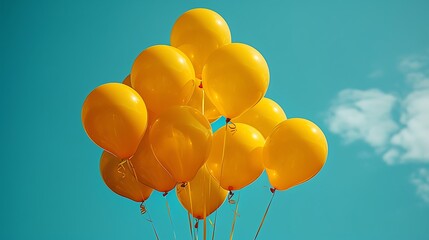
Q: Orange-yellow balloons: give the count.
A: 13